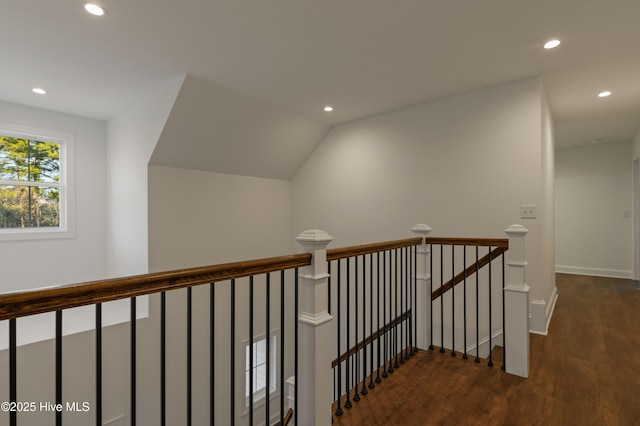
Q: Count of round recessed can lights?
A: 5